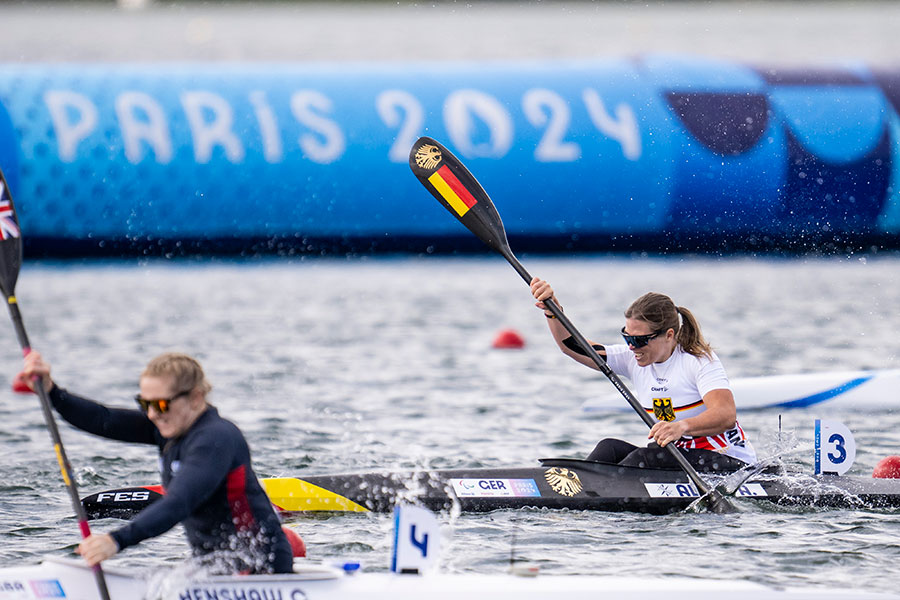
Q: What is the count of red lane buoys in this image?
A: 4